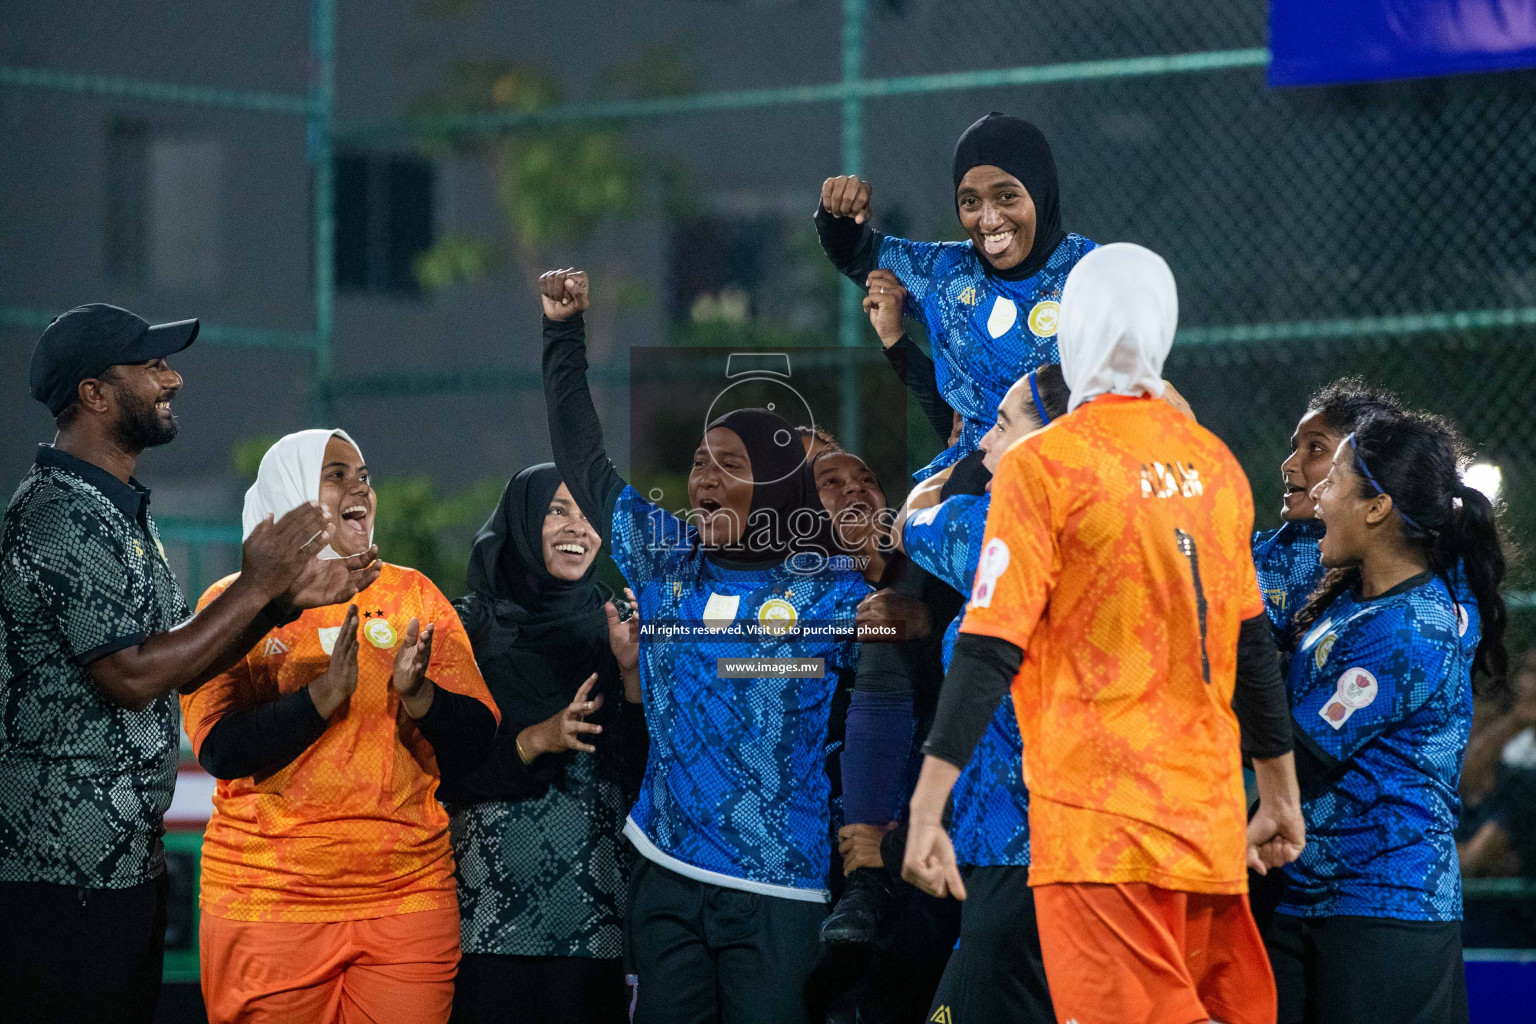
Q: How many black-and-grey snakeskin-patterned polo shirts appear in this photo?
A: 2